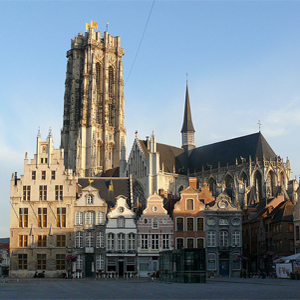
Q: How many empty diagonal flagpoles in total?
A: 3